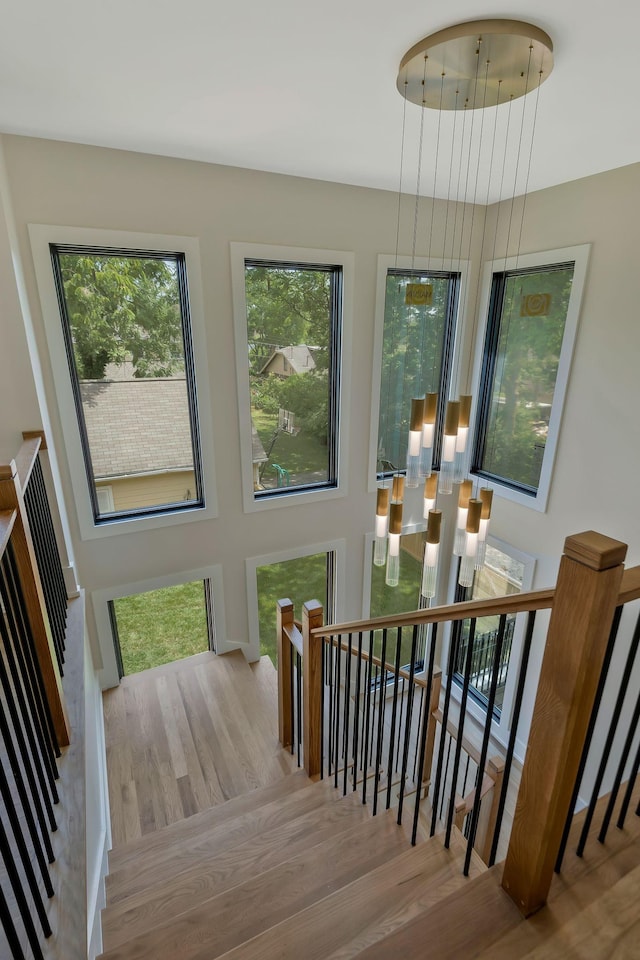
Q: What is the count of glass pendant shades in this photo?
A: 12